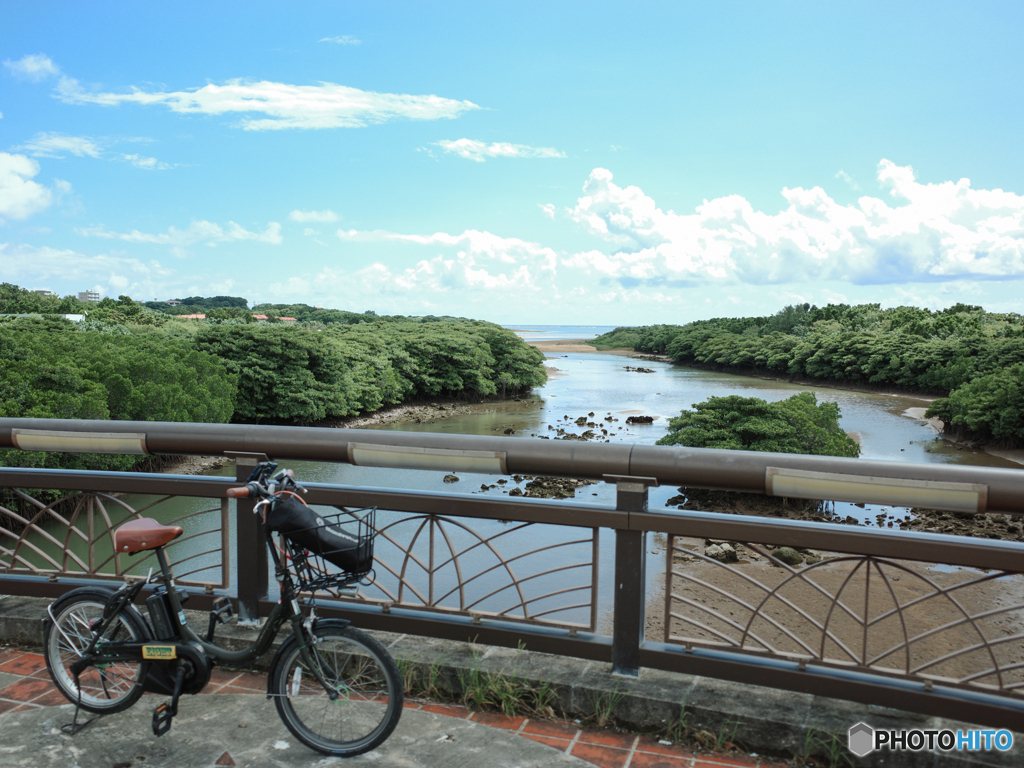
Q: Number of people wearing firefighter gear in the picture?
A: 0